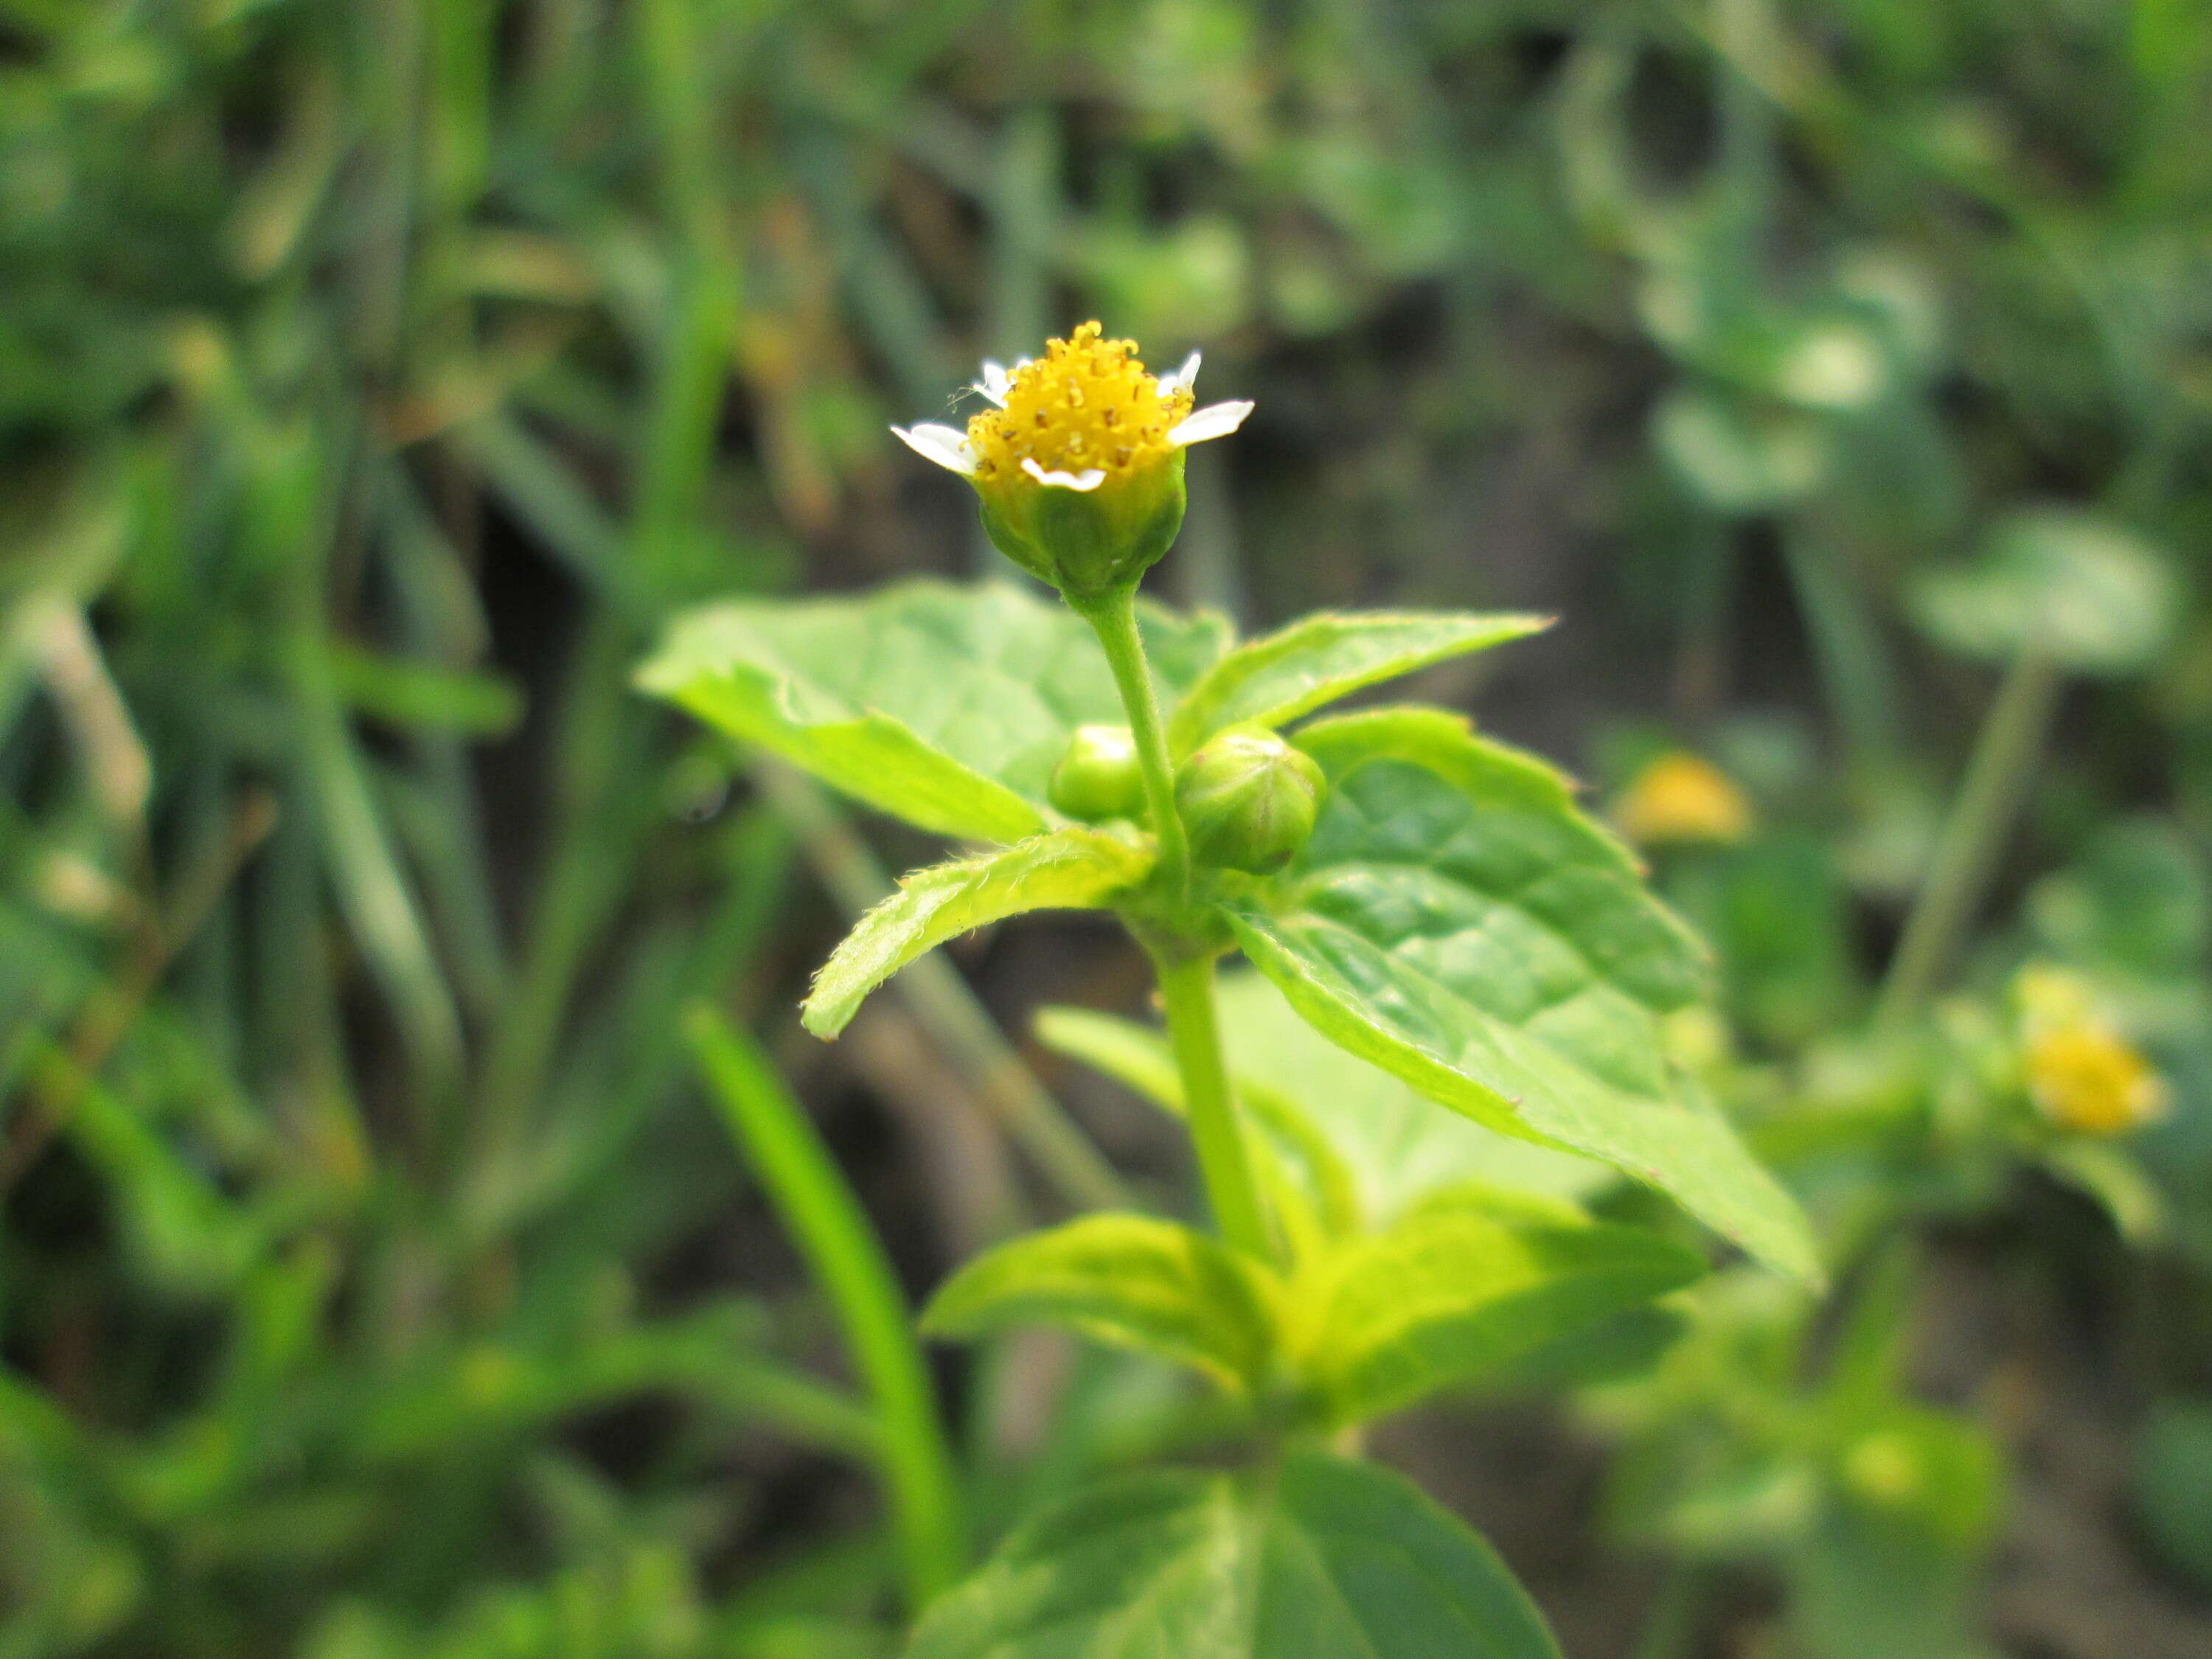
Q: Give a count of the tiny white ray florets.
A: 5